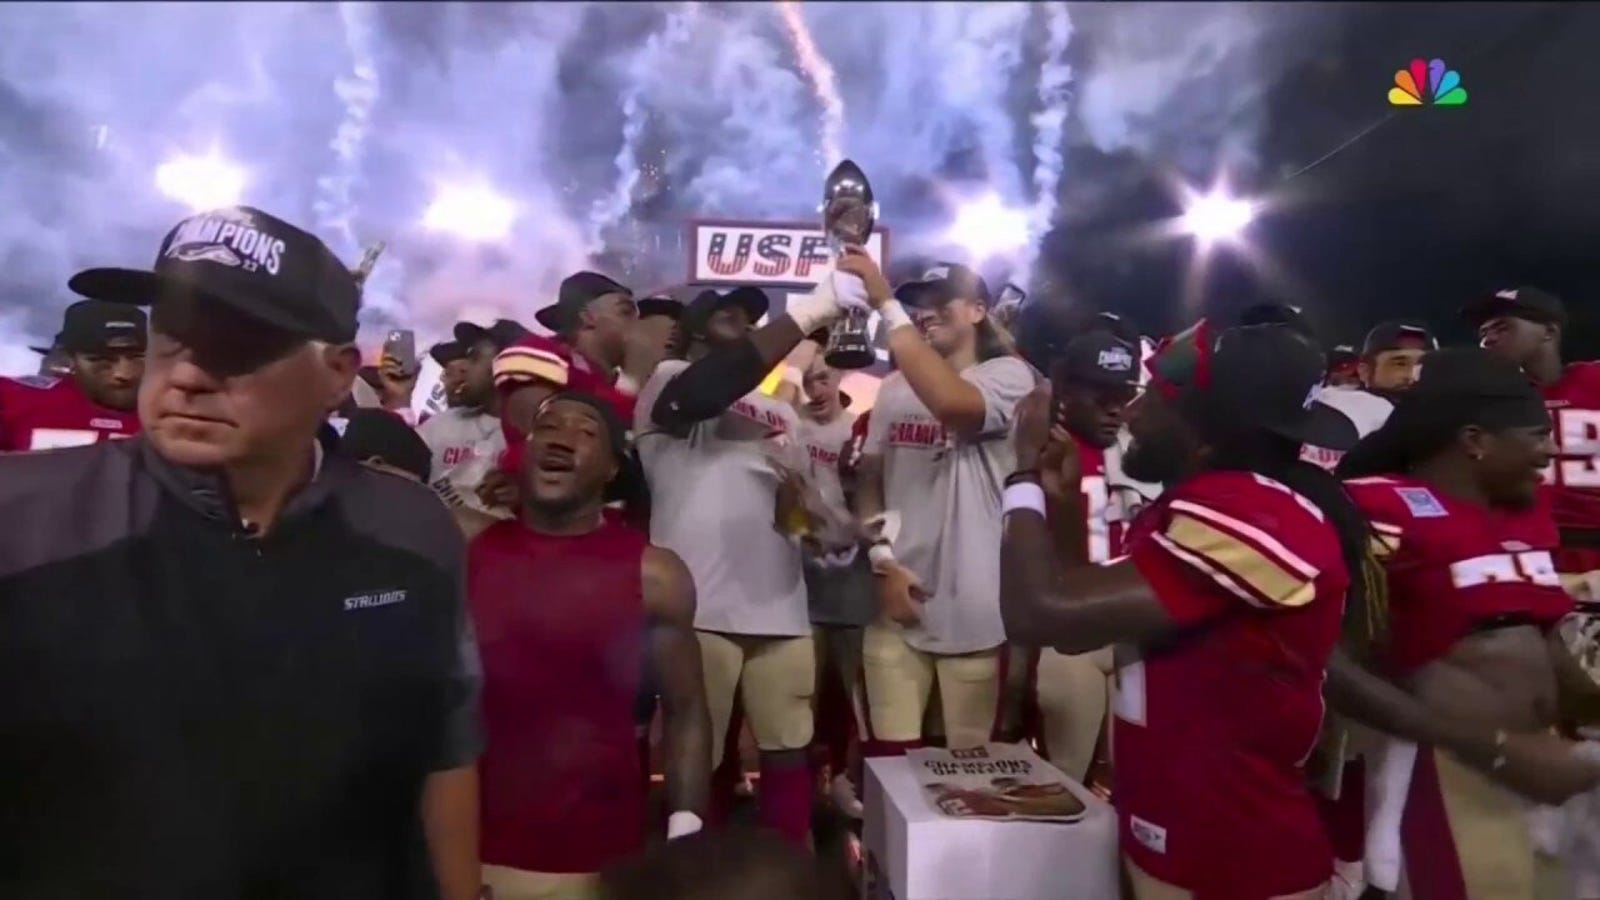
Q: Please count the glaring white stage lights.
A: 4